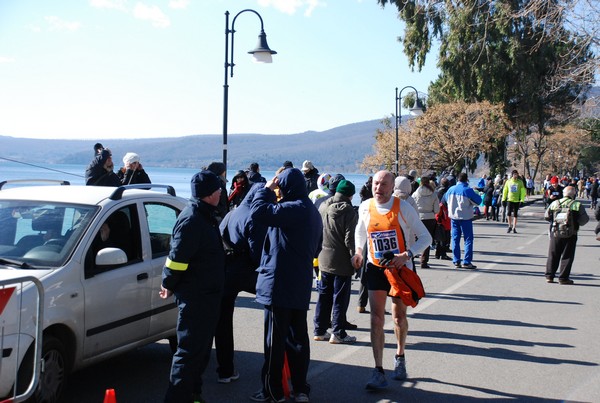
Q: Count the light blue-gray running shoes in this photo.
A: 2